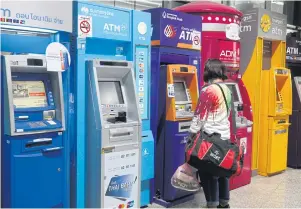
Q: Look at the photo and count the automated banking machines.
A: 6